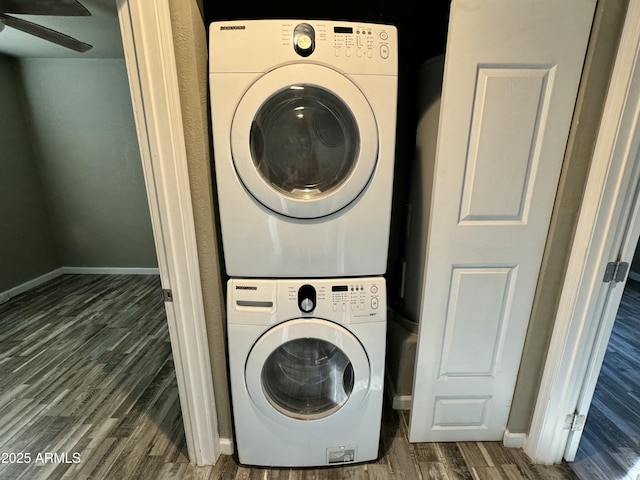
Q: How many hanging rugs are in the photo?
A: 0